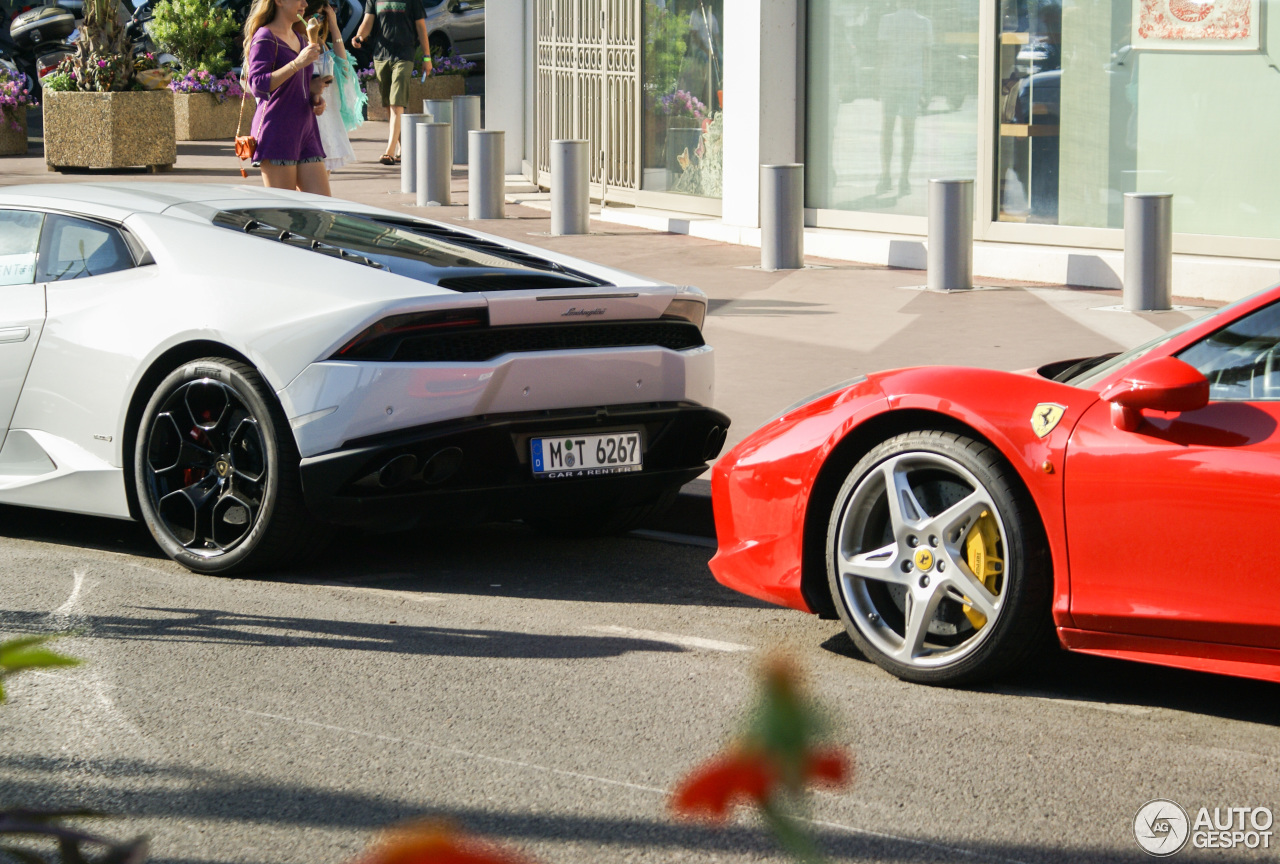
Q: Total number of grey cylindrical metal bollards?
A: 9